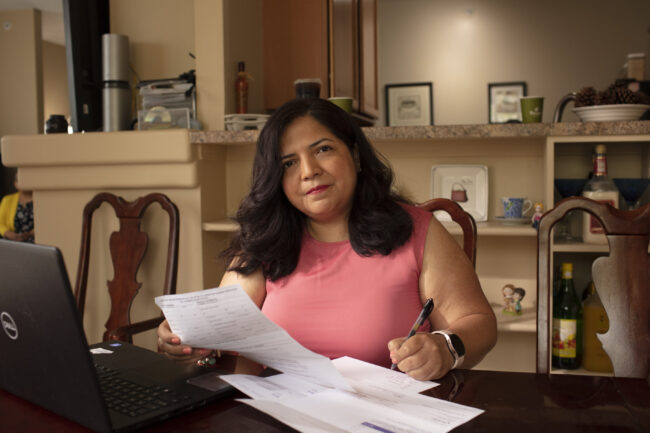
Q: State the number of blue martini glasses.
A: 2